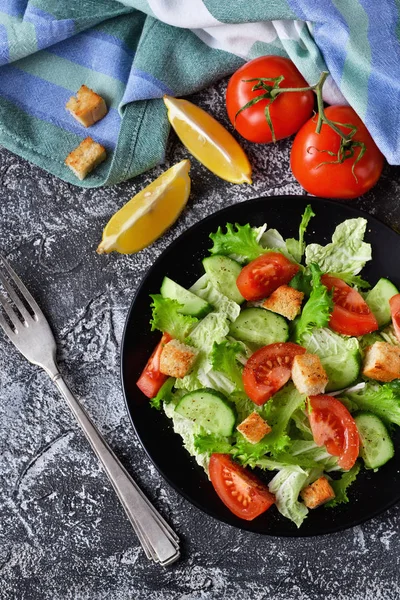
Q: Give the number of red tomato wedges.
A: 7